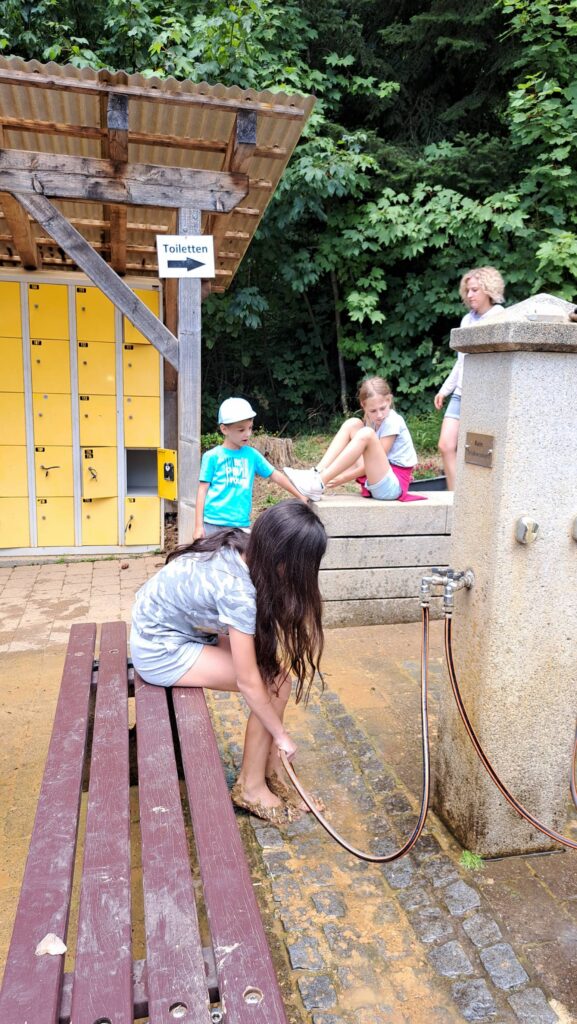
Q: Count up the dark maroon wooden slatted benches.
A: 1